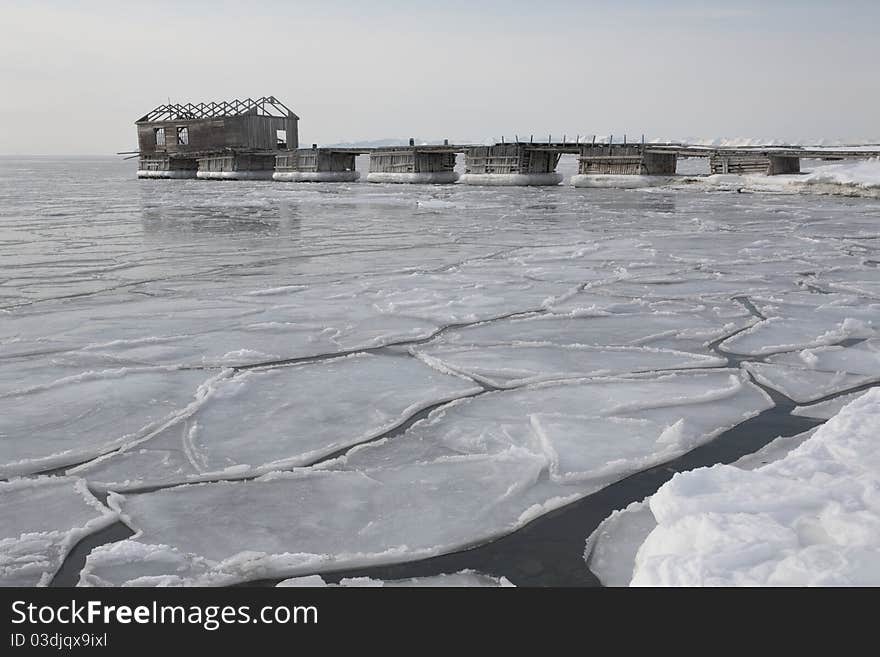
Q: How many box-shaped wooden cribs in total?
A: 7